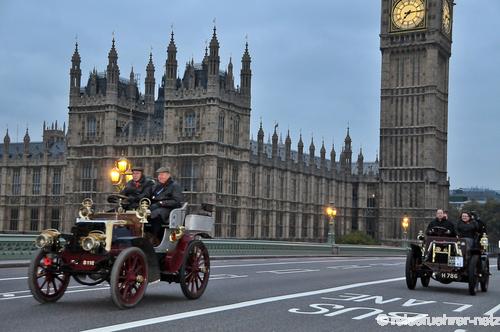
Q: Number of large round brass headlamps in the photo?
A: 2